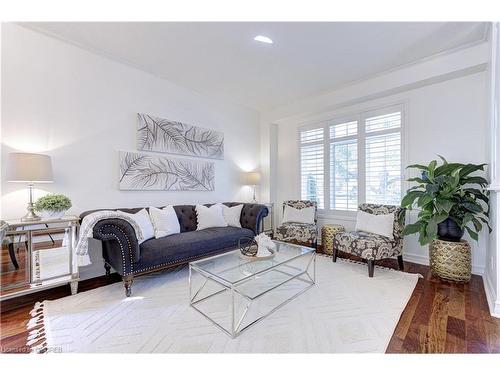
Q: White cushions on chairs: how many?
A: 2